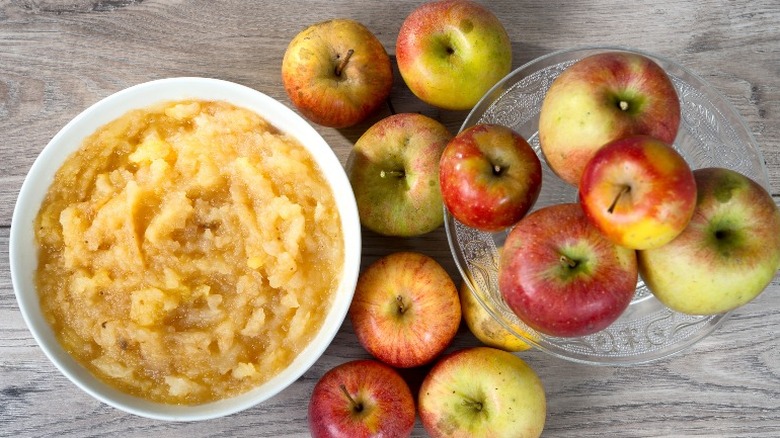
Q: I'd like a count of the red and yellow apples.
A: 12